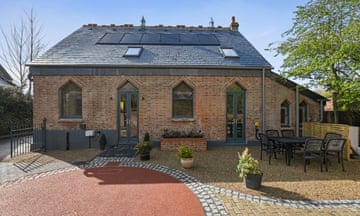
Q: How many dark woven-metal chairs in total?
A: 6